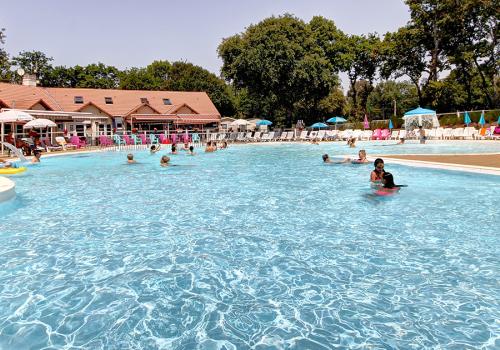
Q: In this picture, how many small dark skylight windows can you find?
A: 4